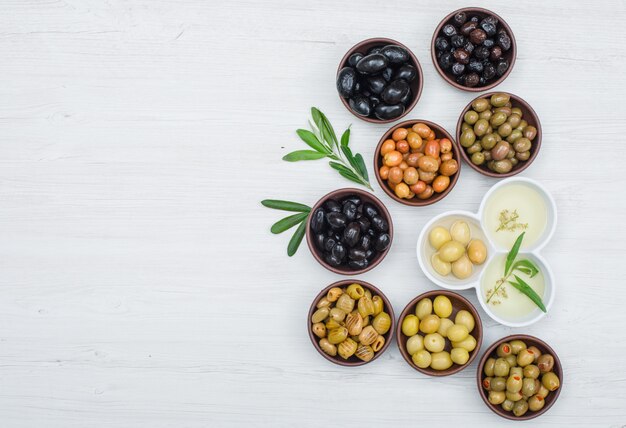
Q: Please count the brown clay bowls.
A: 8